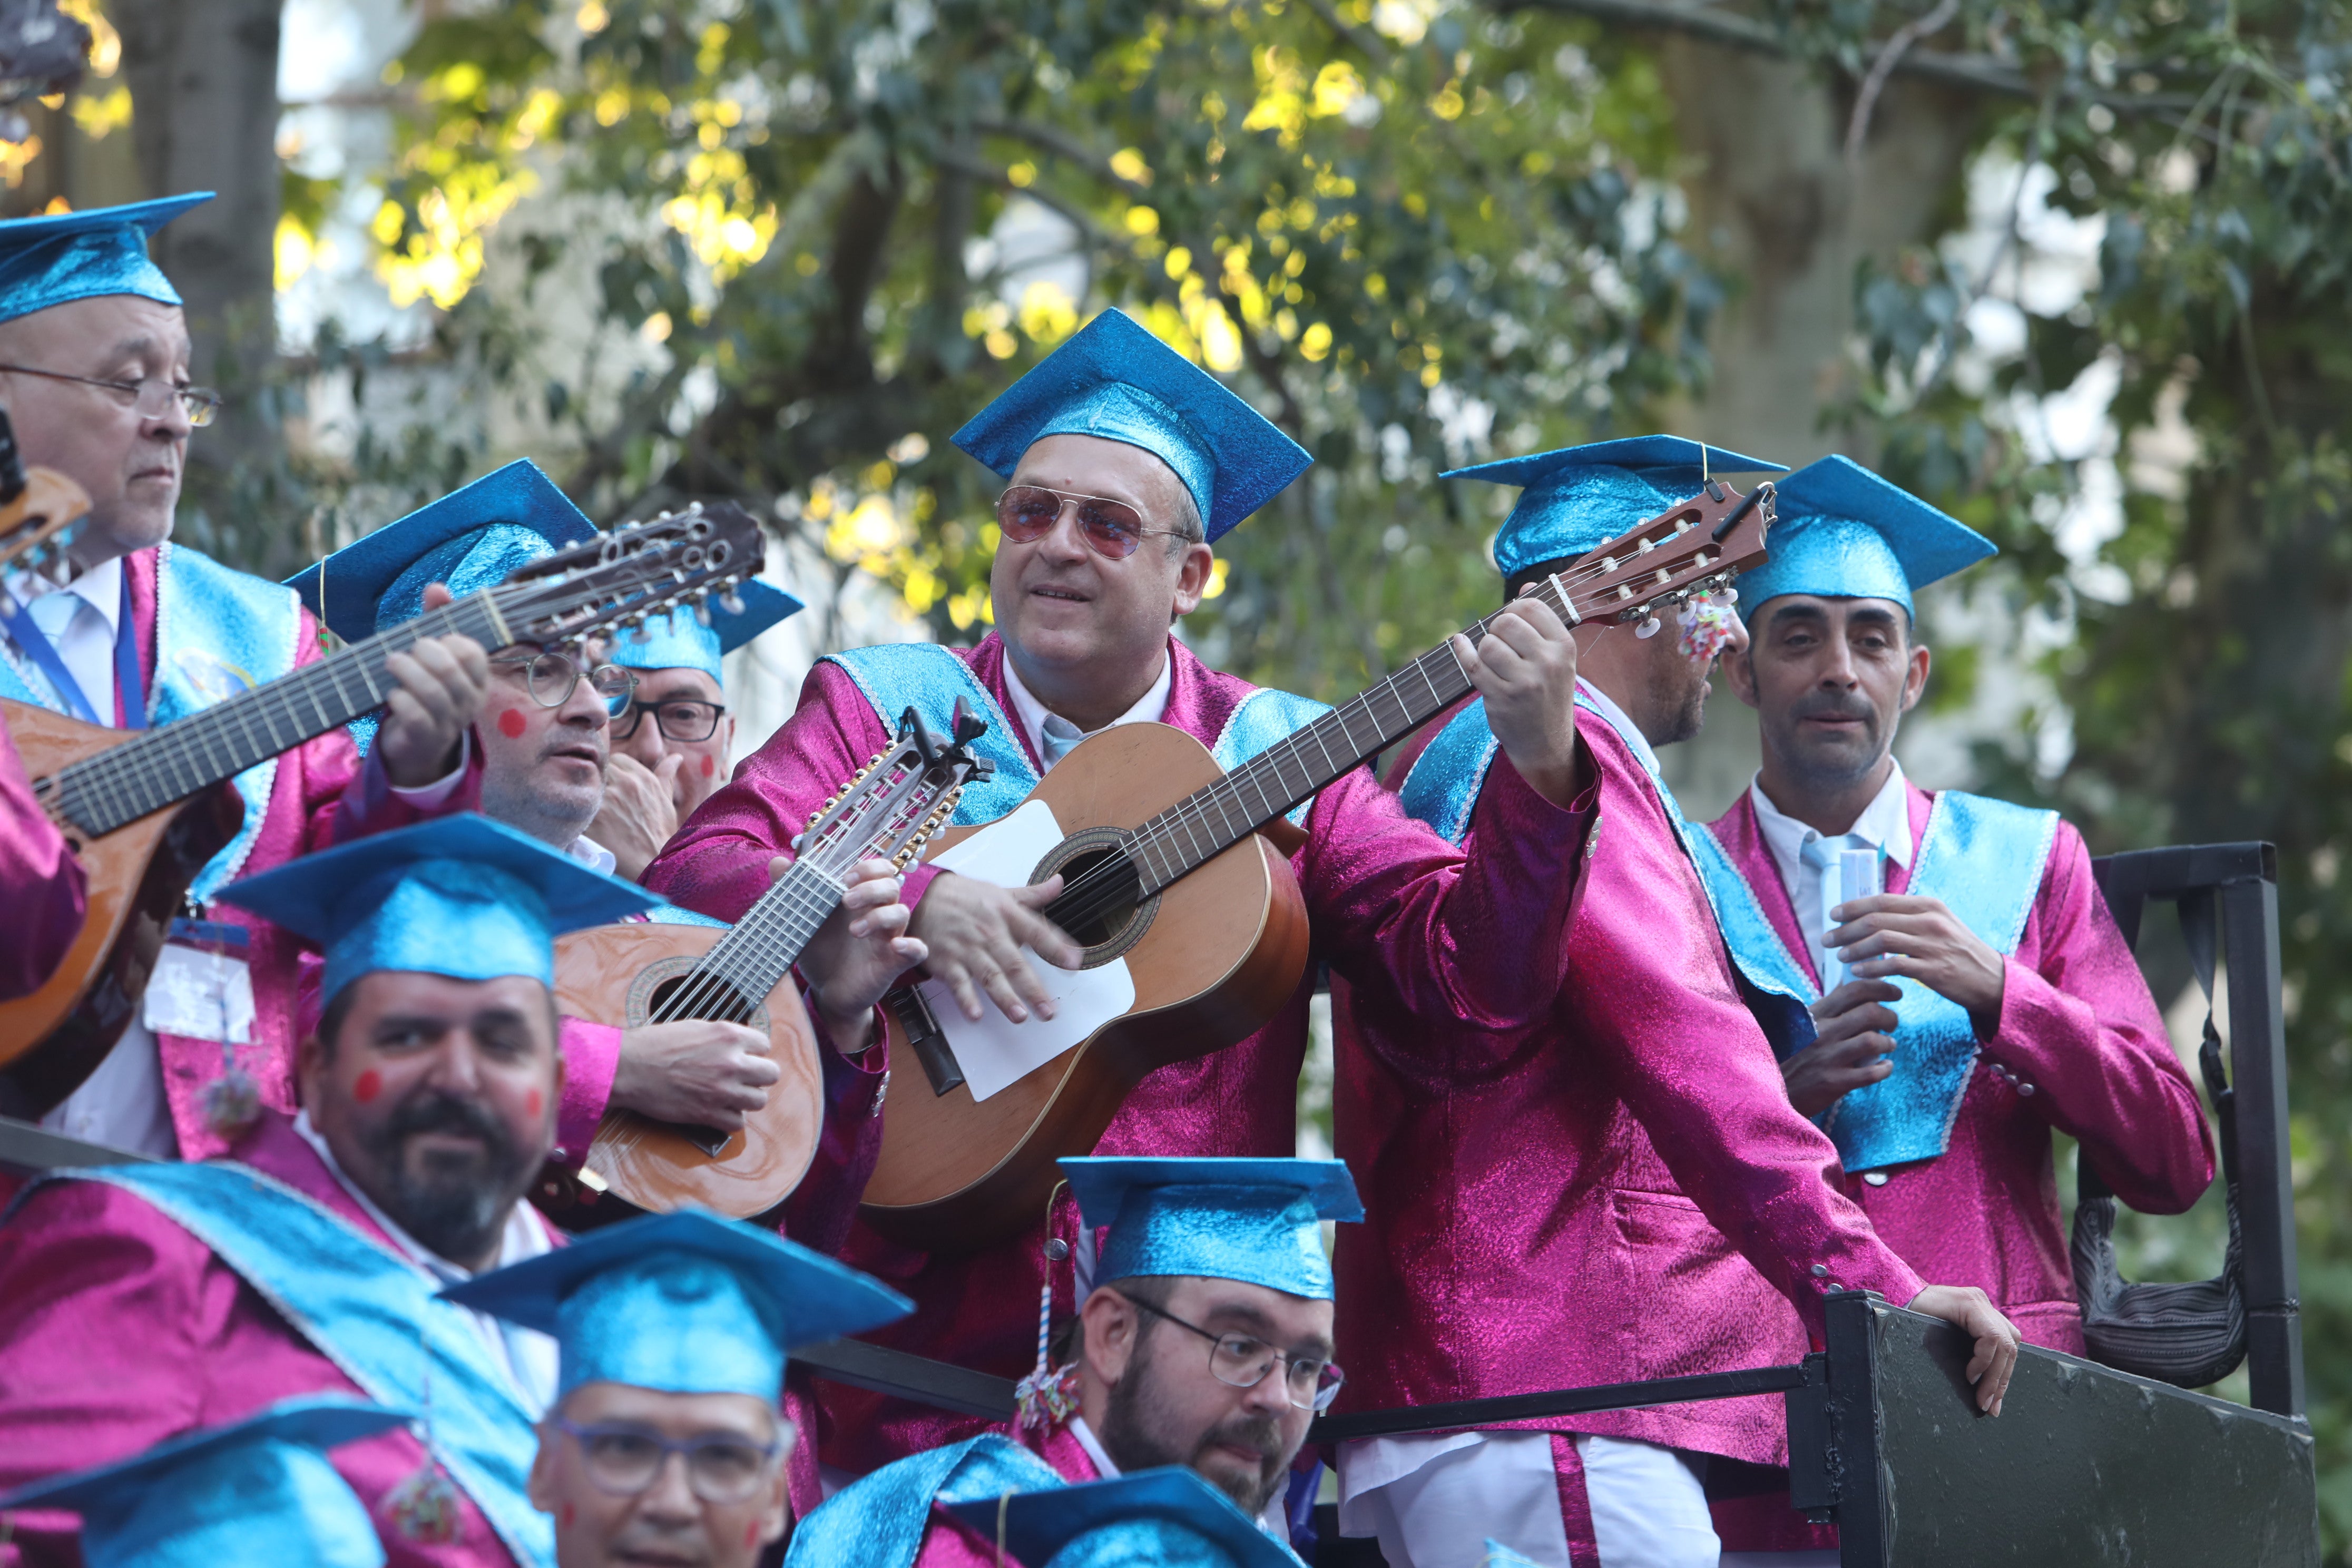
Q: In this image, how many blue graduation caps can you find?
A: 11